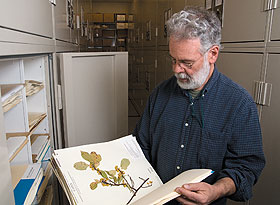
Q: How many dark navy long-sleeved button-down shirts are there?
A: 1